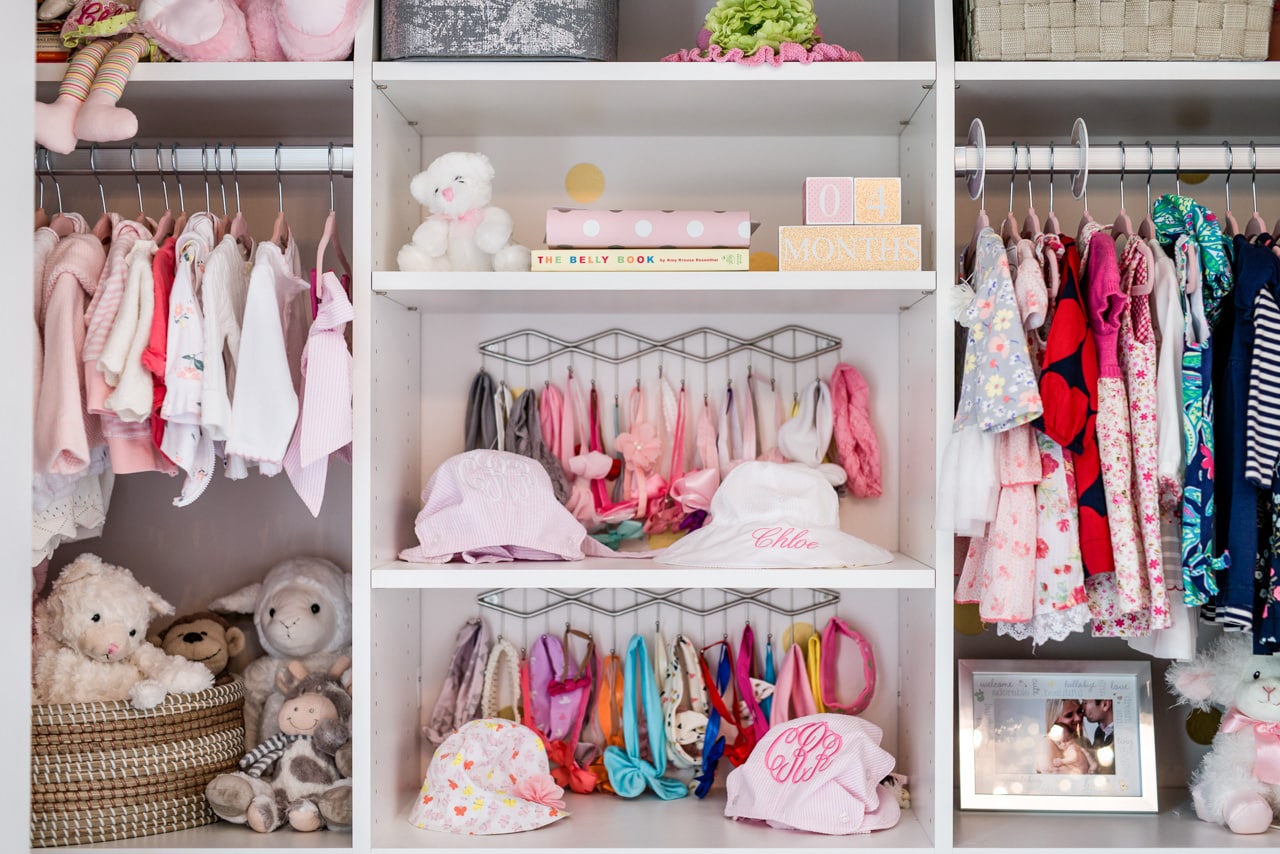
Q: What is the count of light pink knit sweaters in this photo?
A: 1